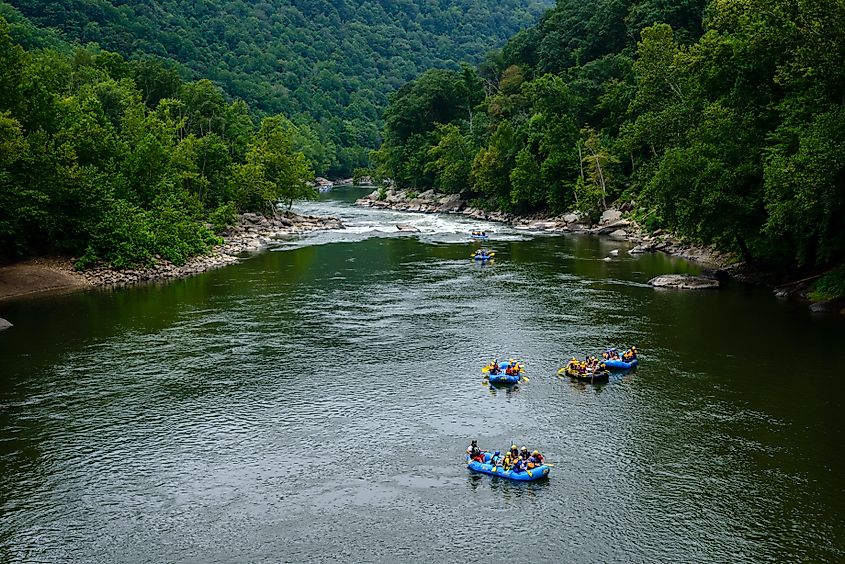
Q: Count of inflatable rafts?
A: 6